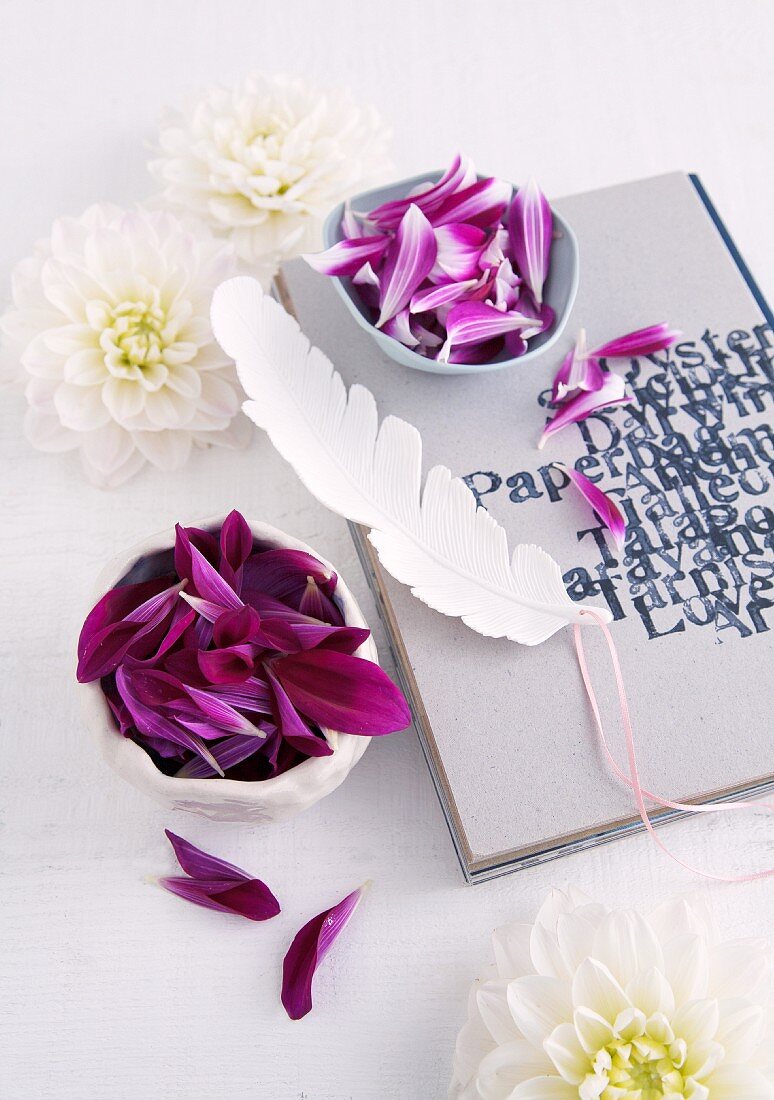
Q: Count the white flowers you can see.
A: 3